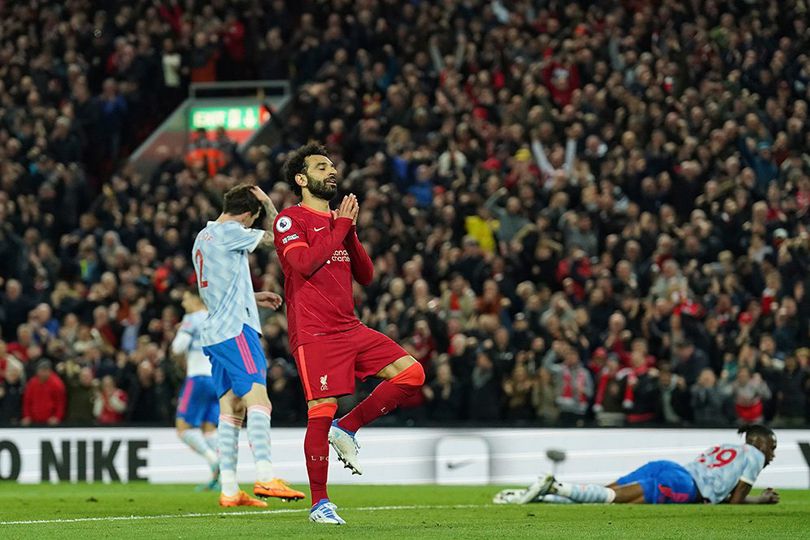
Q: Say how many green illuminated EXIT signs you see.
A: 1